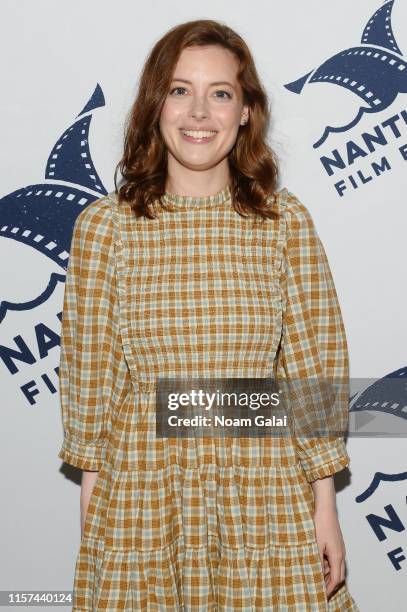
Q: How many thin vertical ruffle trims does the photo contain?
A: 2